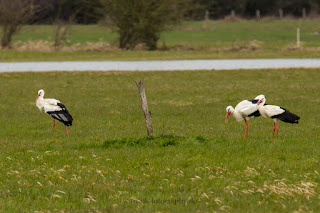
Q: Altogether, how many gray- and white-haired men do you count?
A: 0